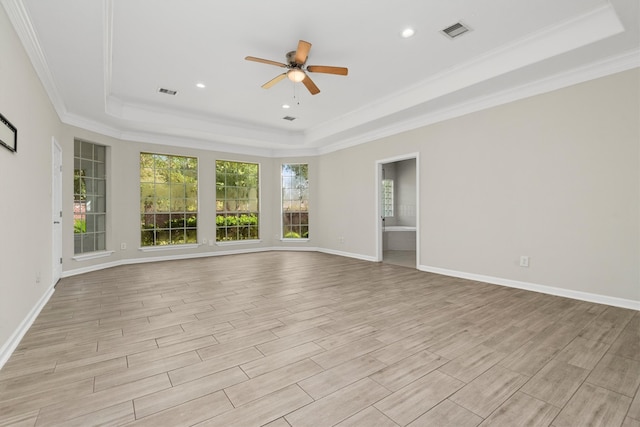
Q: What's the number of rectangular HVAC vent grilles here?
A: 3